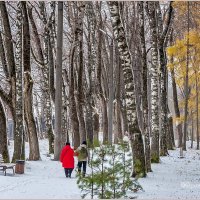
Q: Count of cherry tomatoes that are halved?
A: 0